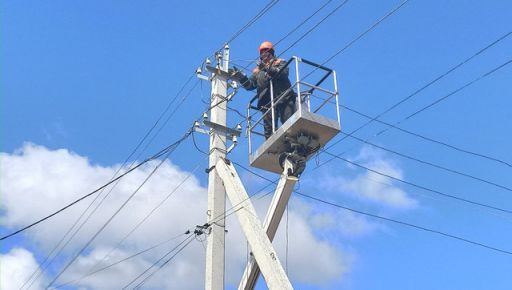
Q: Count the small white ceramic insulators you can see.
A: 9